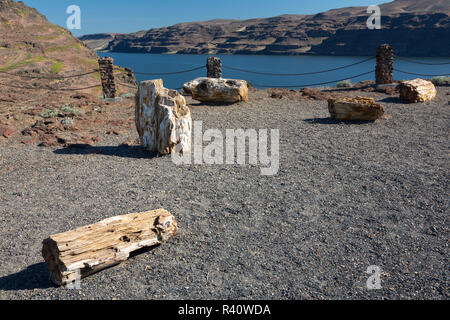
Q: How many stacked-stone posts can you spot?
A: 3